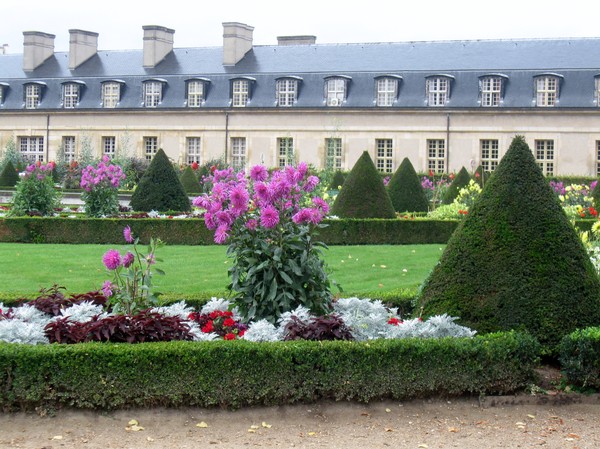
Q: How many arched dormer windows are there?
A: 14